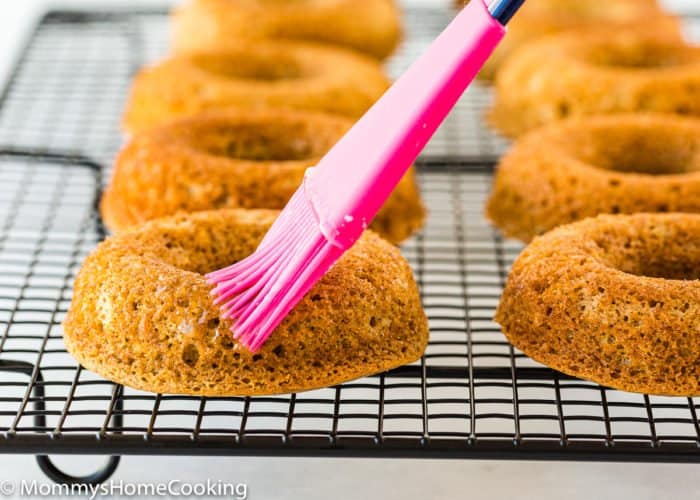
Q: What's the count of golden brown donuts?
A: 8